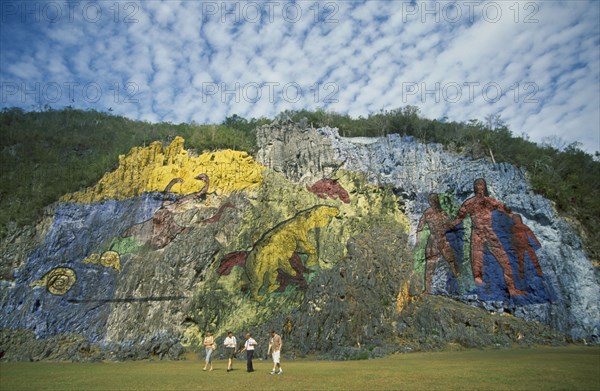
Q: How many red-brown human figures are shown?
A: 3